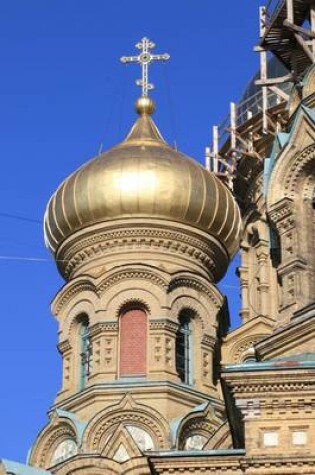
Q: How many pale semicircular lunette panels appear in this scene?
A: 3